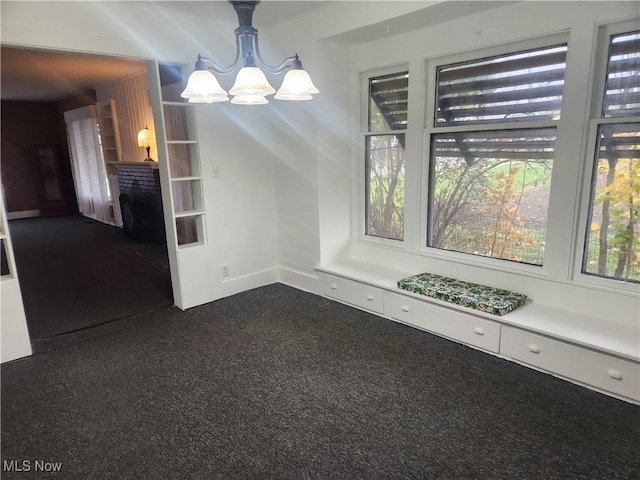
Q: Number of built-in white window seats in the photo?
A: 1